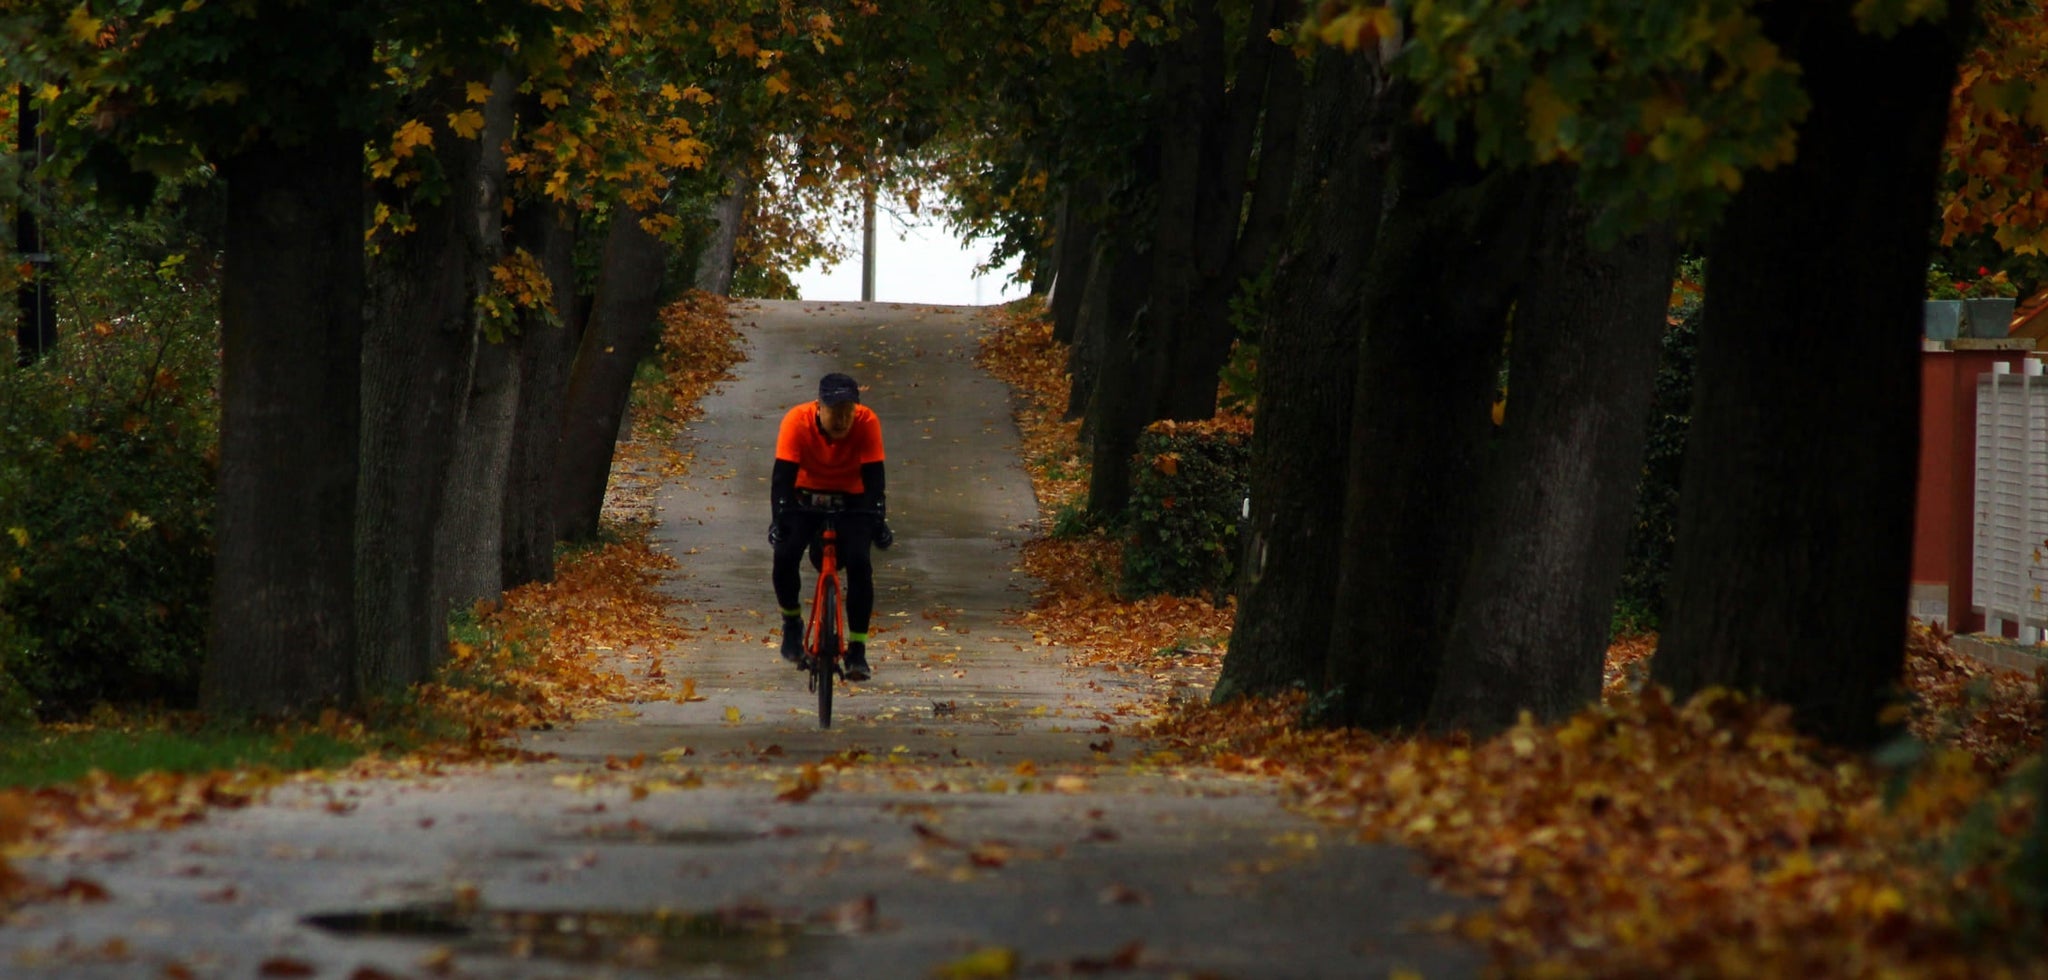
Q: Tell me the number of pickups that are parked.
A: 0